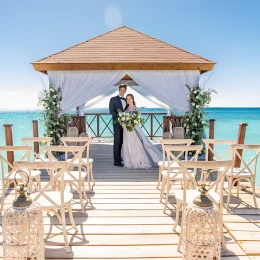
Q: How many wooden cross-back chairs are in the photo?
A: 10